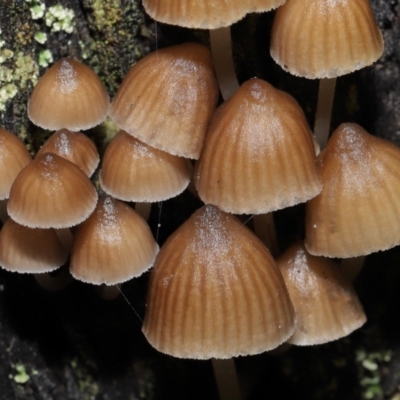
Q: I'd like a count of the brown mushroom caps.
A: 14